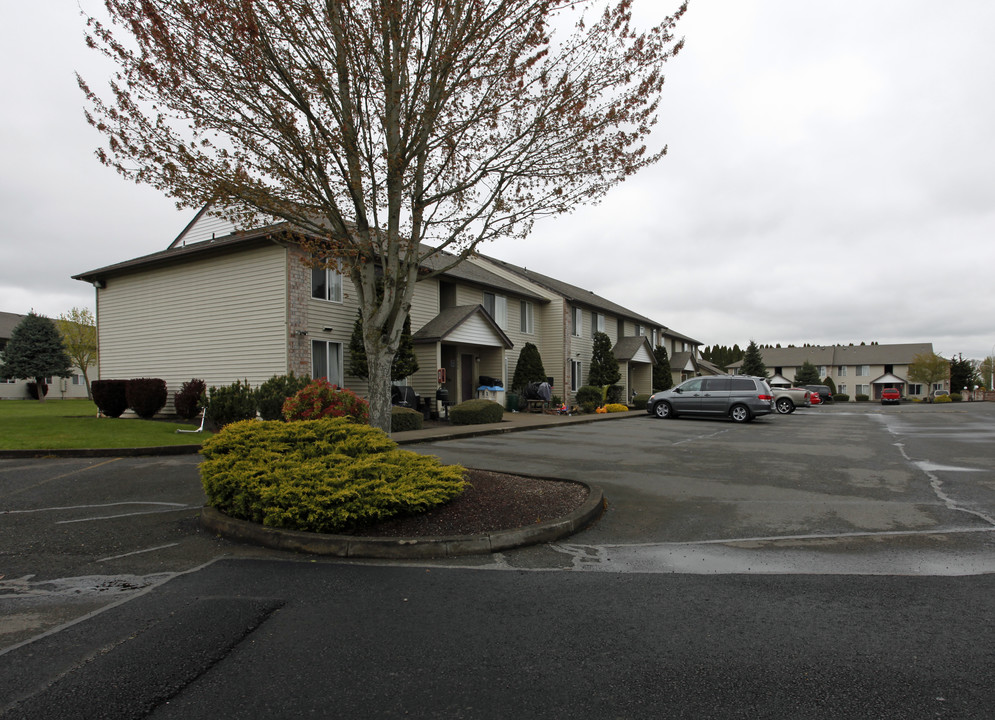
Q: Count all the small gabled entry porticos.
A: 5